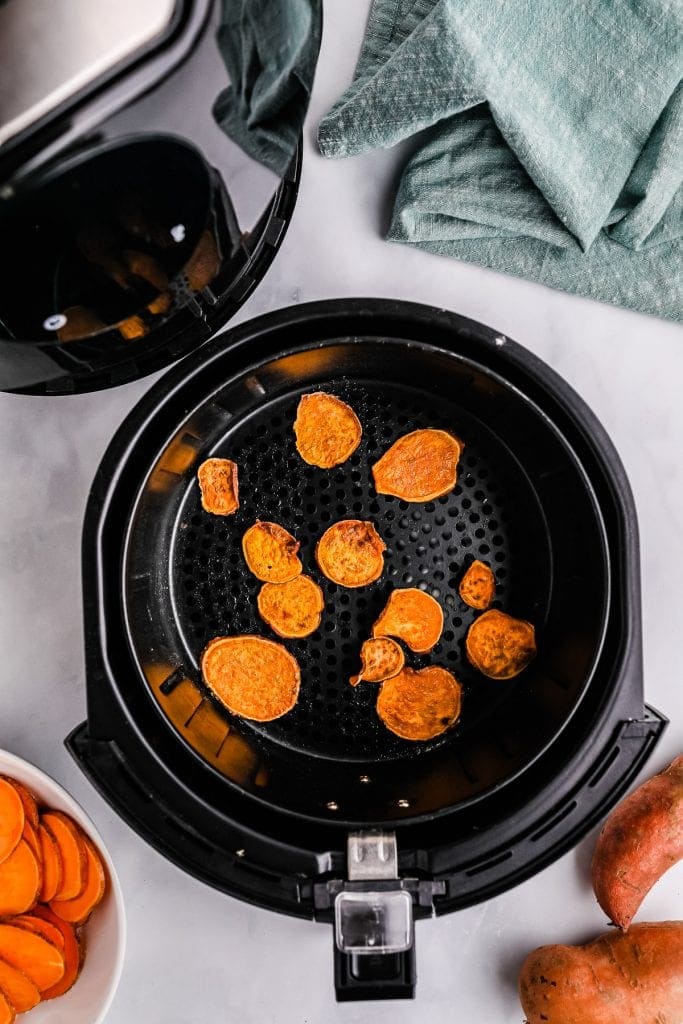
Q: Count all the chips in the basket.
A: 12